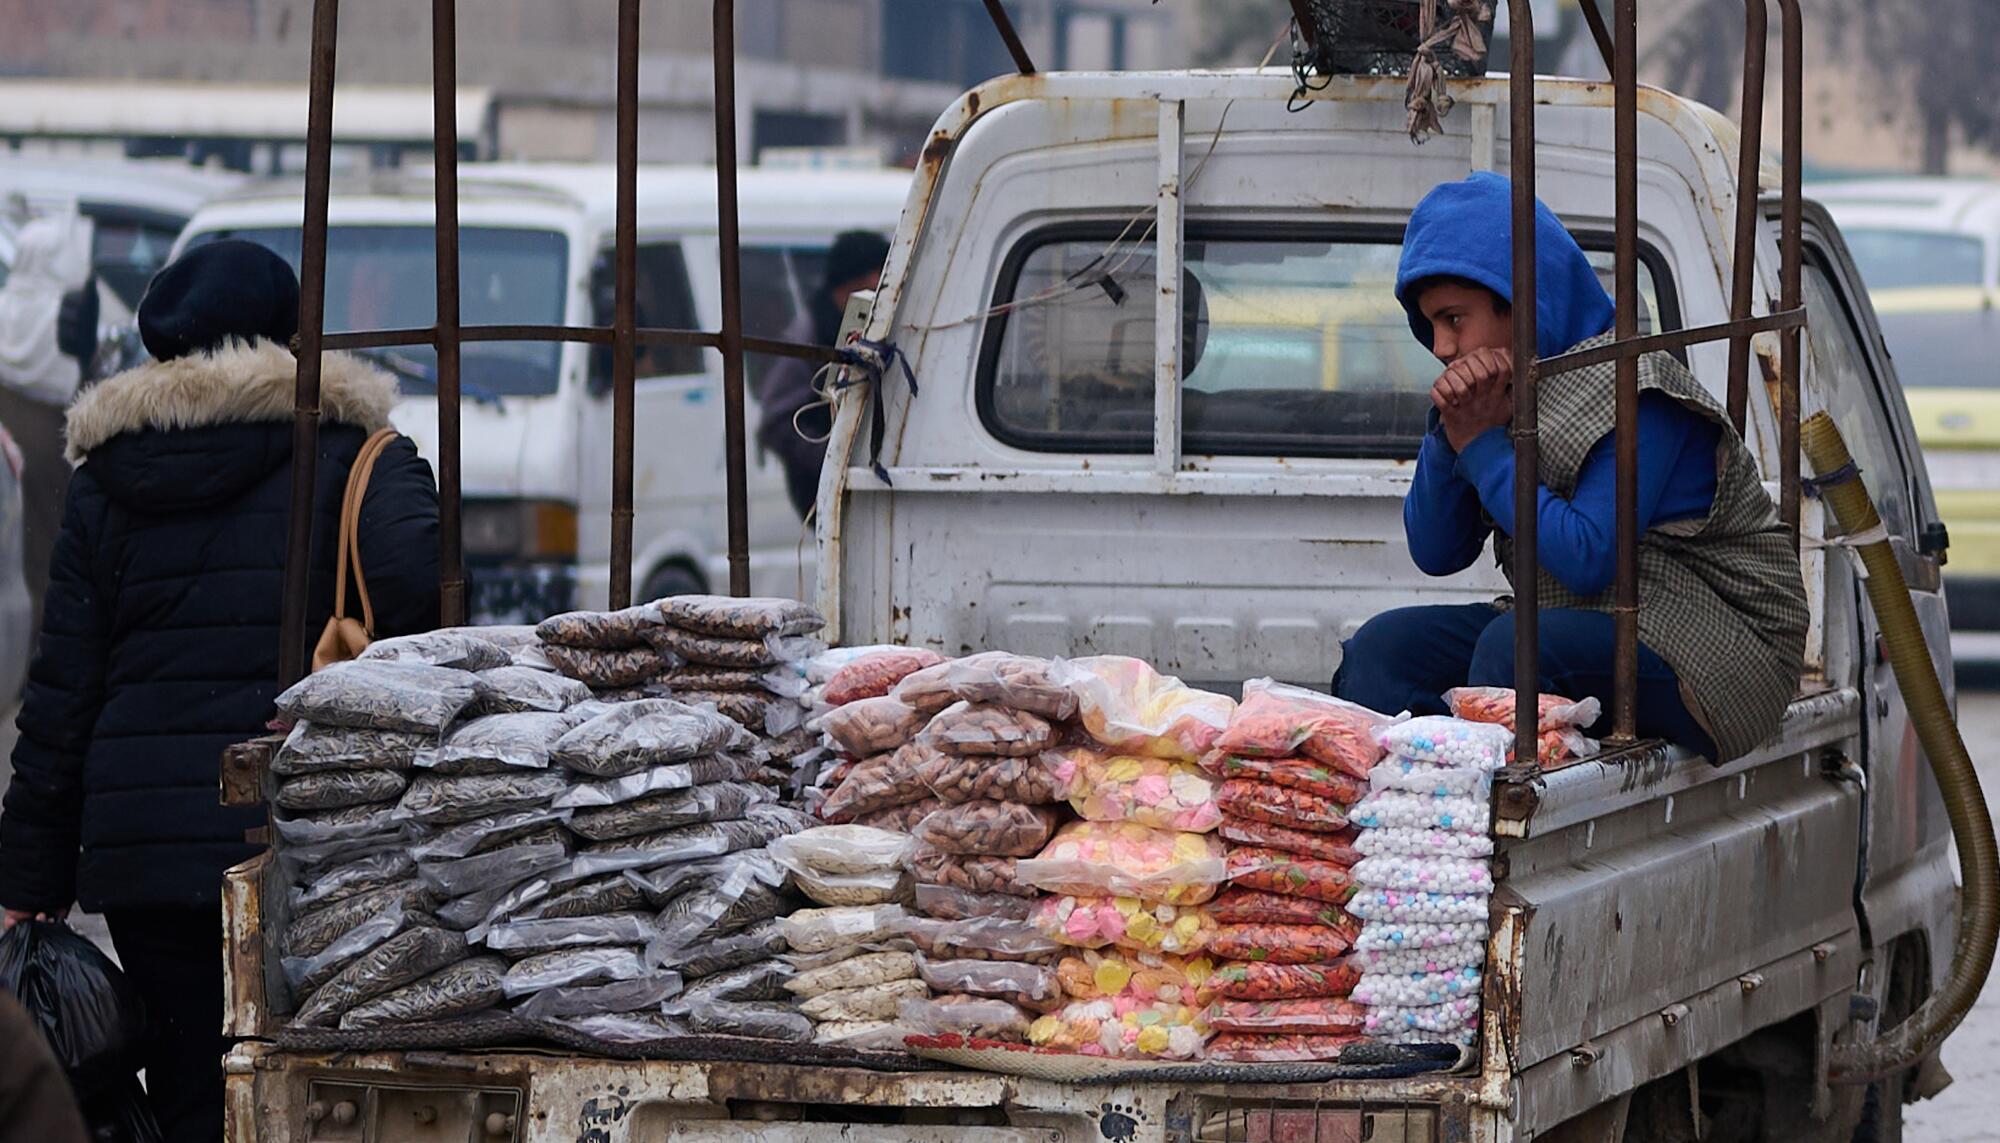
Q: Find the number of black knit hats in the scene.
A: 2